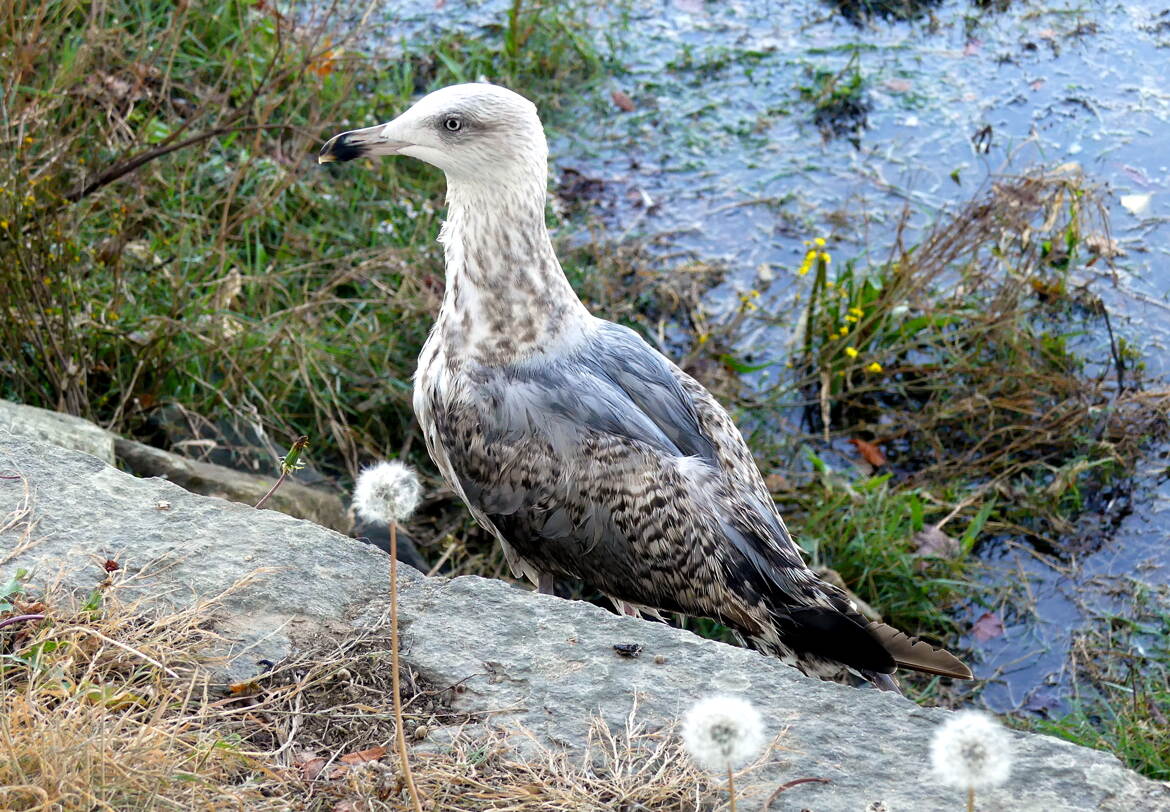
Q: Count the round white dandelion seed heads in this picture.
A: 3